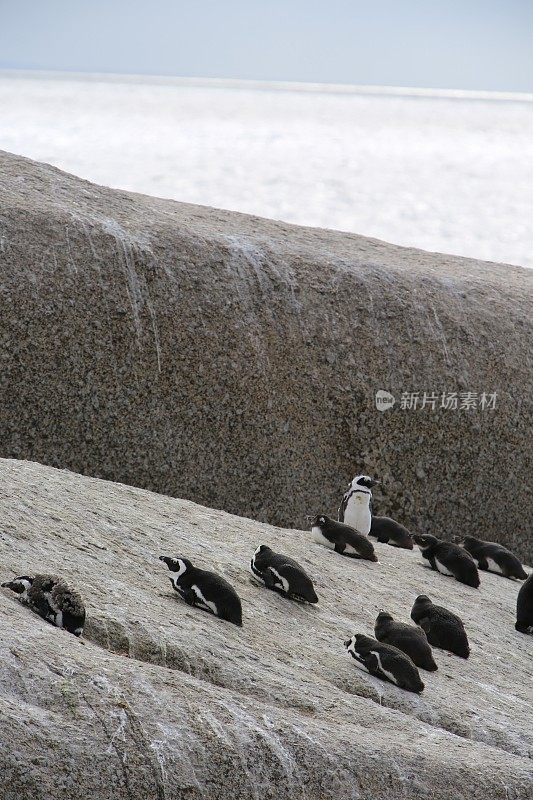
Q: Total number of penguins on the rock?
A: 12